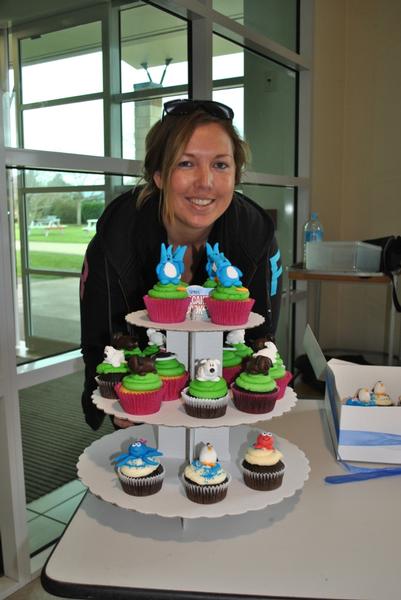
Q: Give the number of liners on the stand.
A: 12